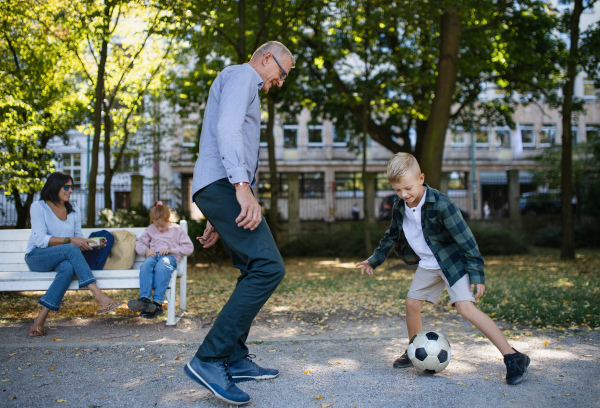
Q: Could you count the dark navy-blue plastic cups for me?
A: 0